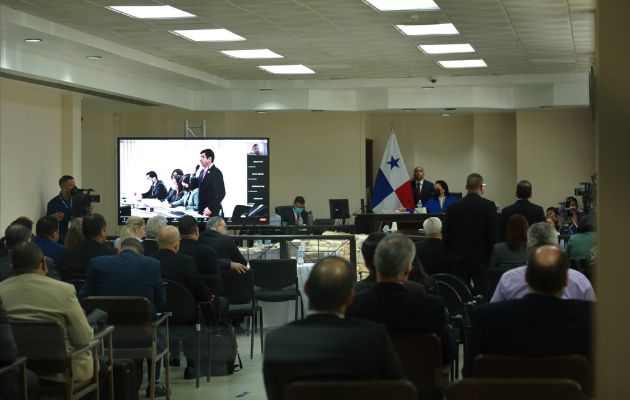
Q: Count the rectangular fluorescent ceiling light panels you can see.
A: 8